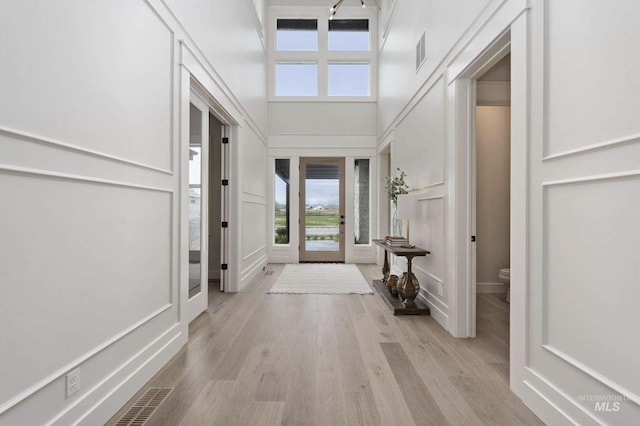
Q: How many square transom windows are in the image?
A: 4